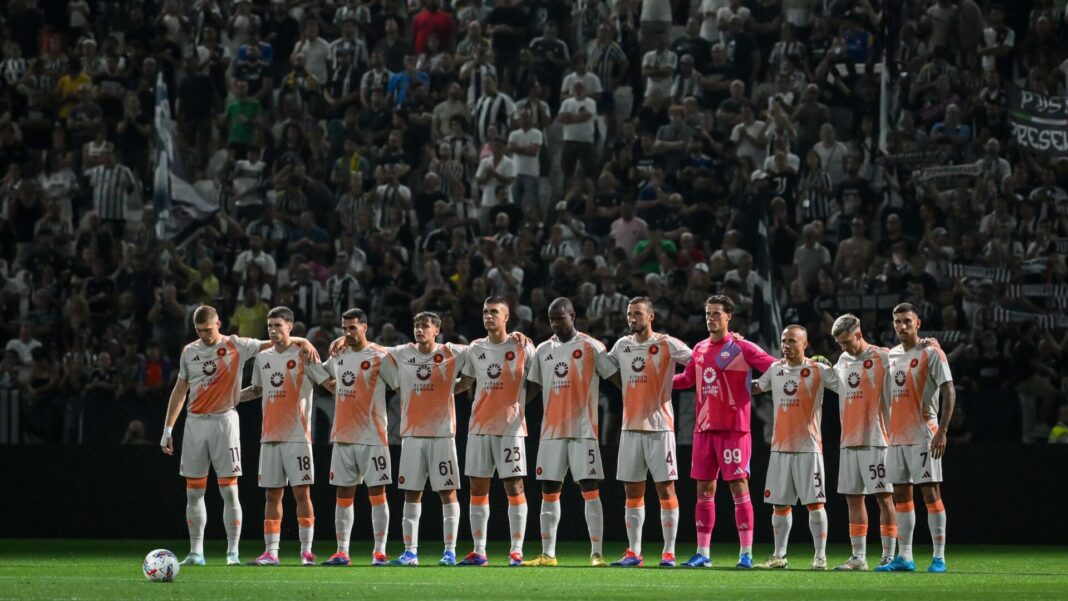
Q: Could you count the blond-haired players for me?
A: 2